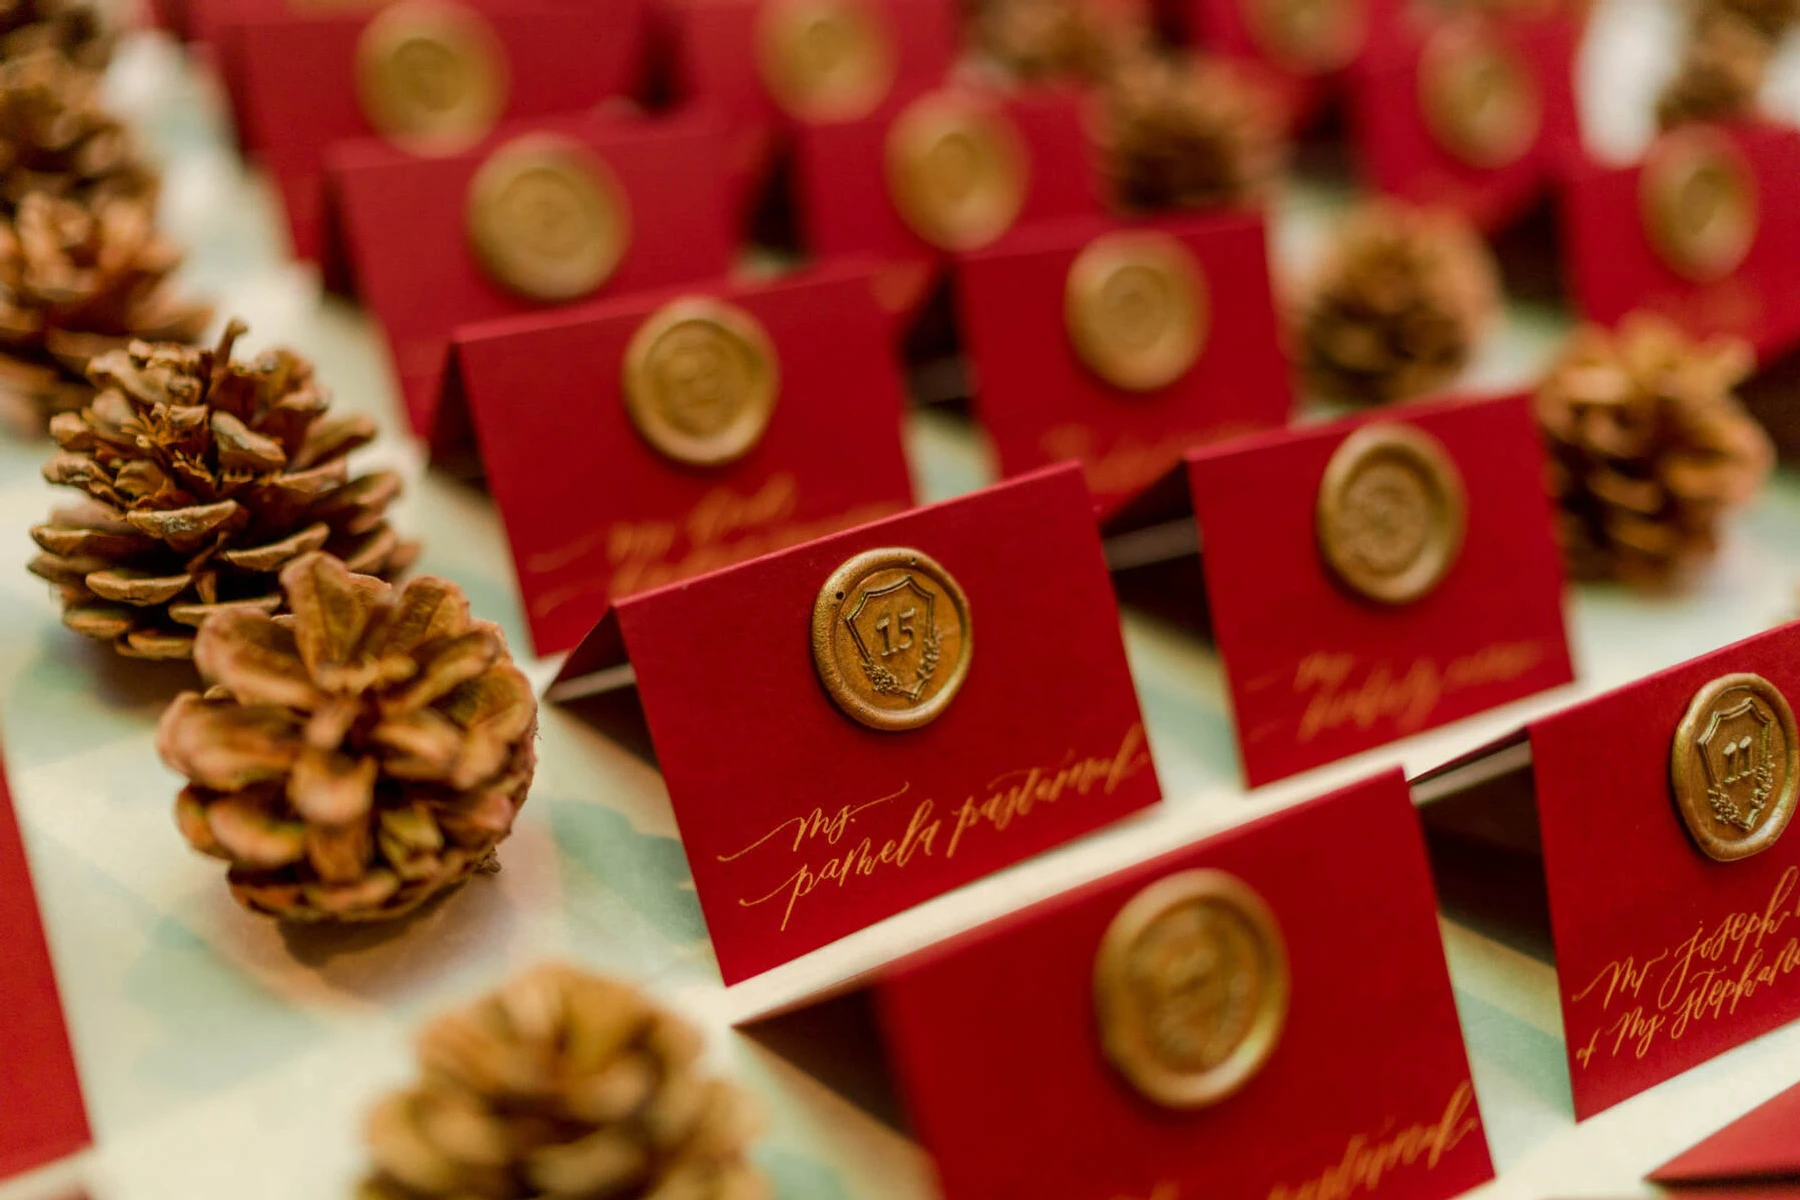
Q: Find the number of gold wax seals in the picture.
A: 13